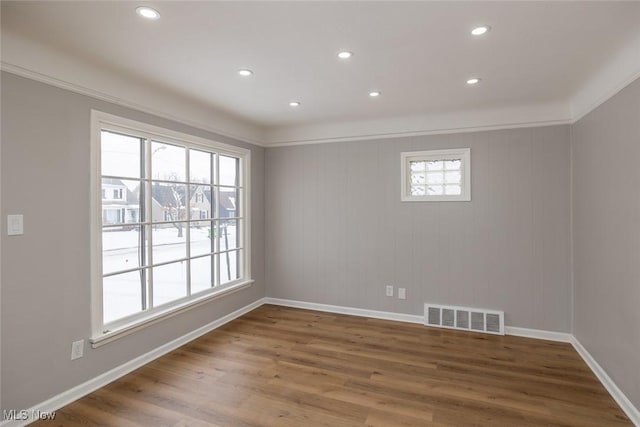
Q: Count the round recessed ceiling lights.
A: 7